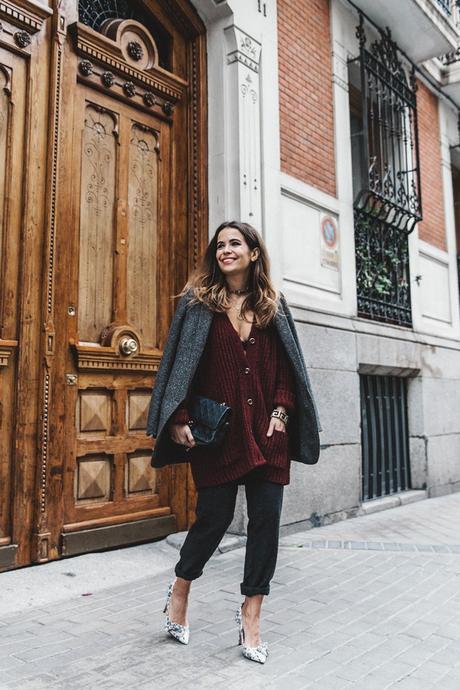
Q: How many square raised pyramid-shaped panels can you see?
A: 4